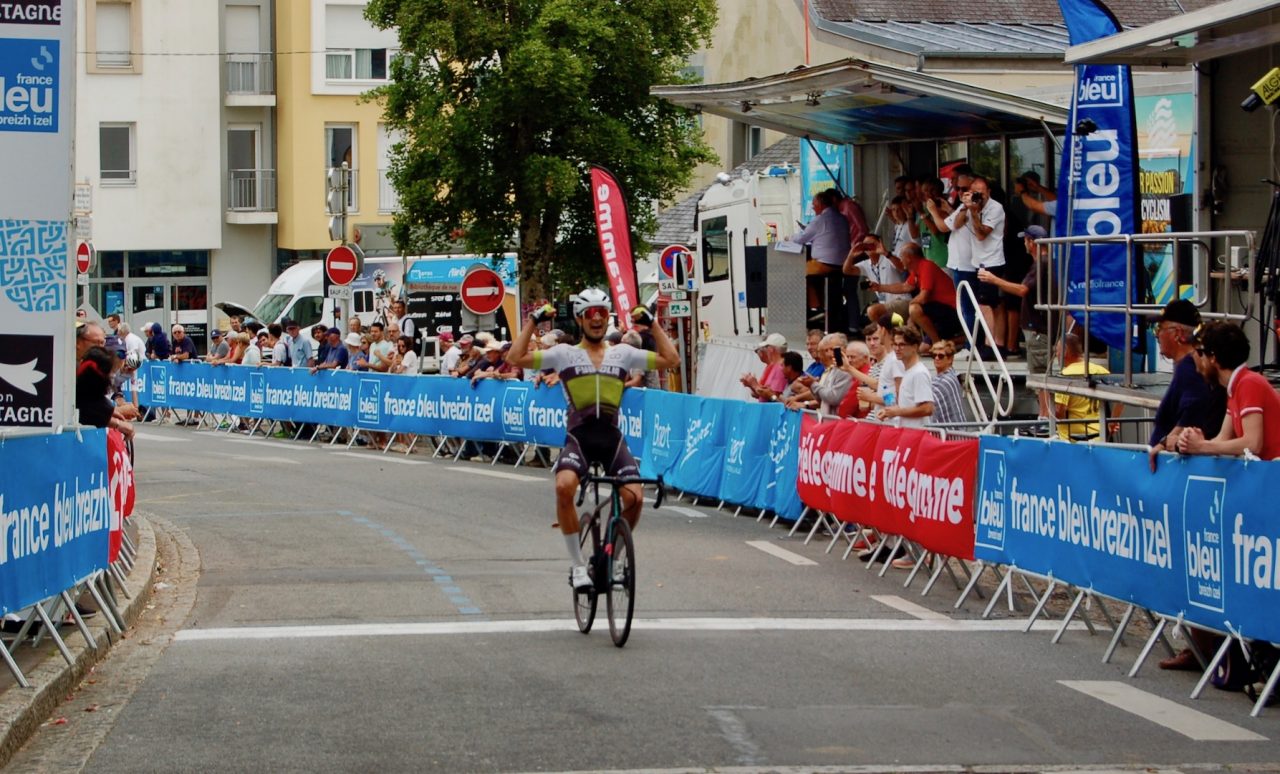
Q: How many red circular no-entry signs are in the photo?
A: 3